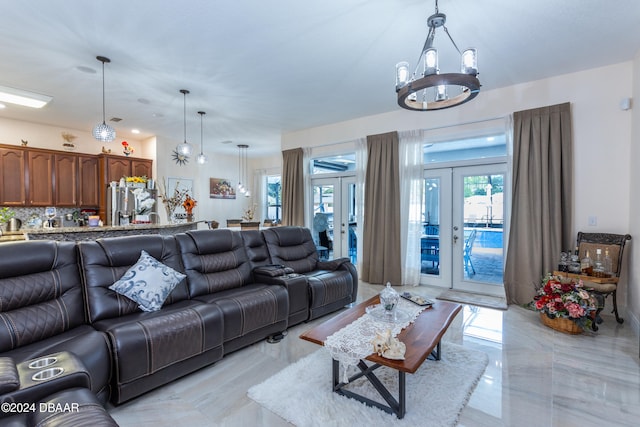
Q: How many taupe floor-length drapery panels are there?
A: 3